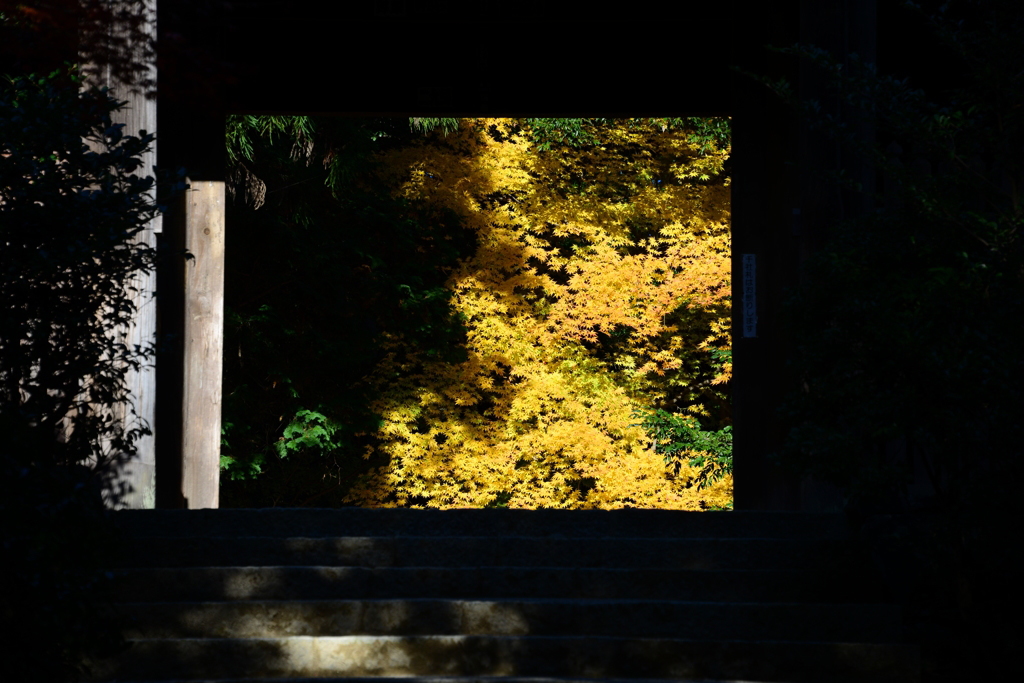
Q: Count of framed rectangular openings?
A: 1